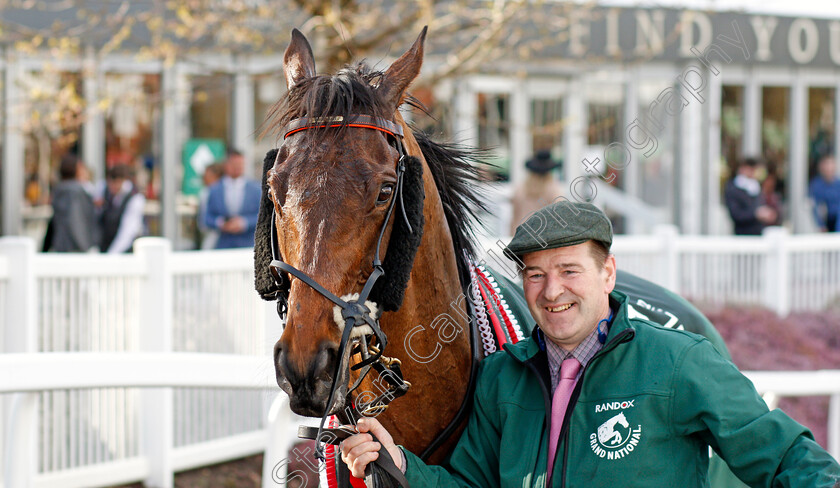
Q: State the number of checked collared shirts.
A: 1